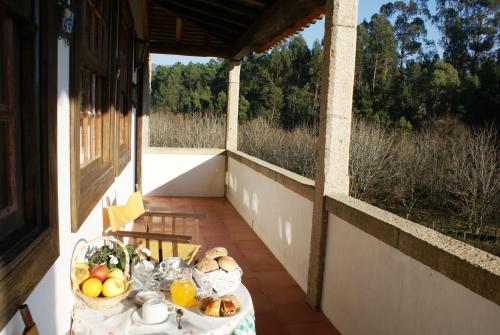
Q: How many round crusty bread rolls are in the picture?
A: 3